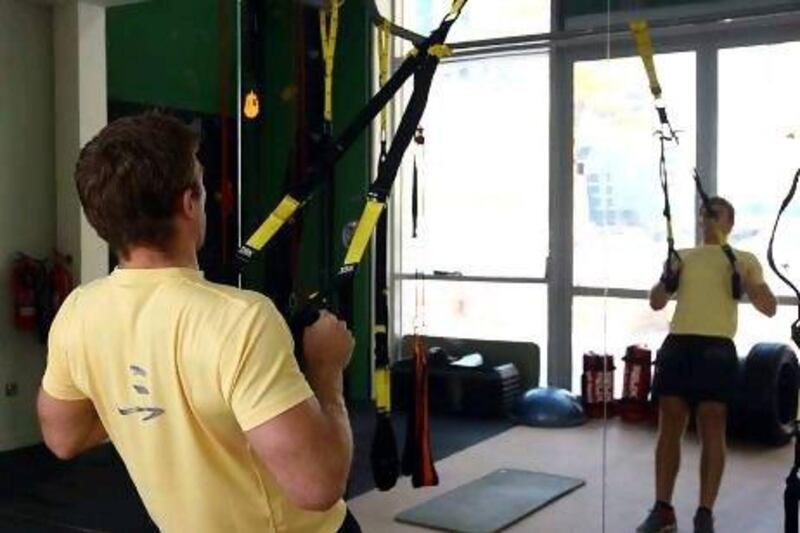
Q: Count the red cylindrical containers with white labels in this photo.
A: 2